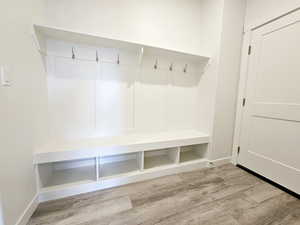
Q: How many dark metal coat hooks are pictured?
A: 6